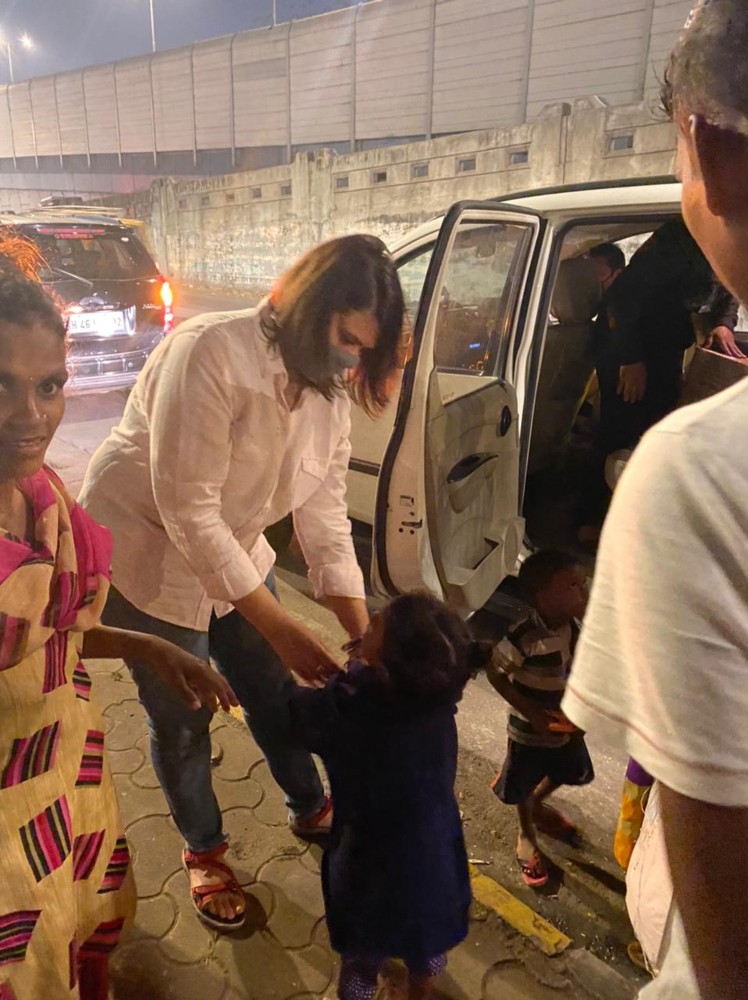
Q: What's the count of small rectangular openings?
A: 11